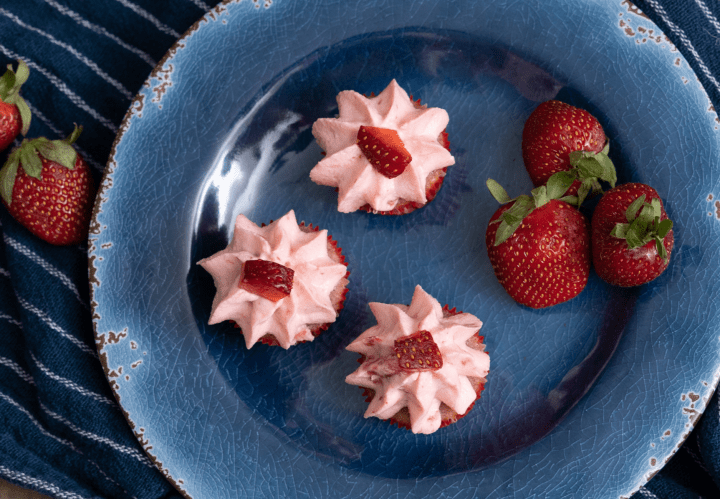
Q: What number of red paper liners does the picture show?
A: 3